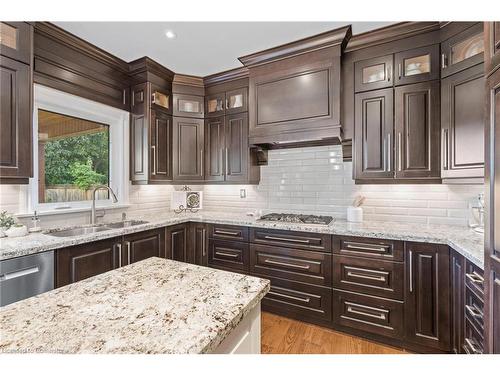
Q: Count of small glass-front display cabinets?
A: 8